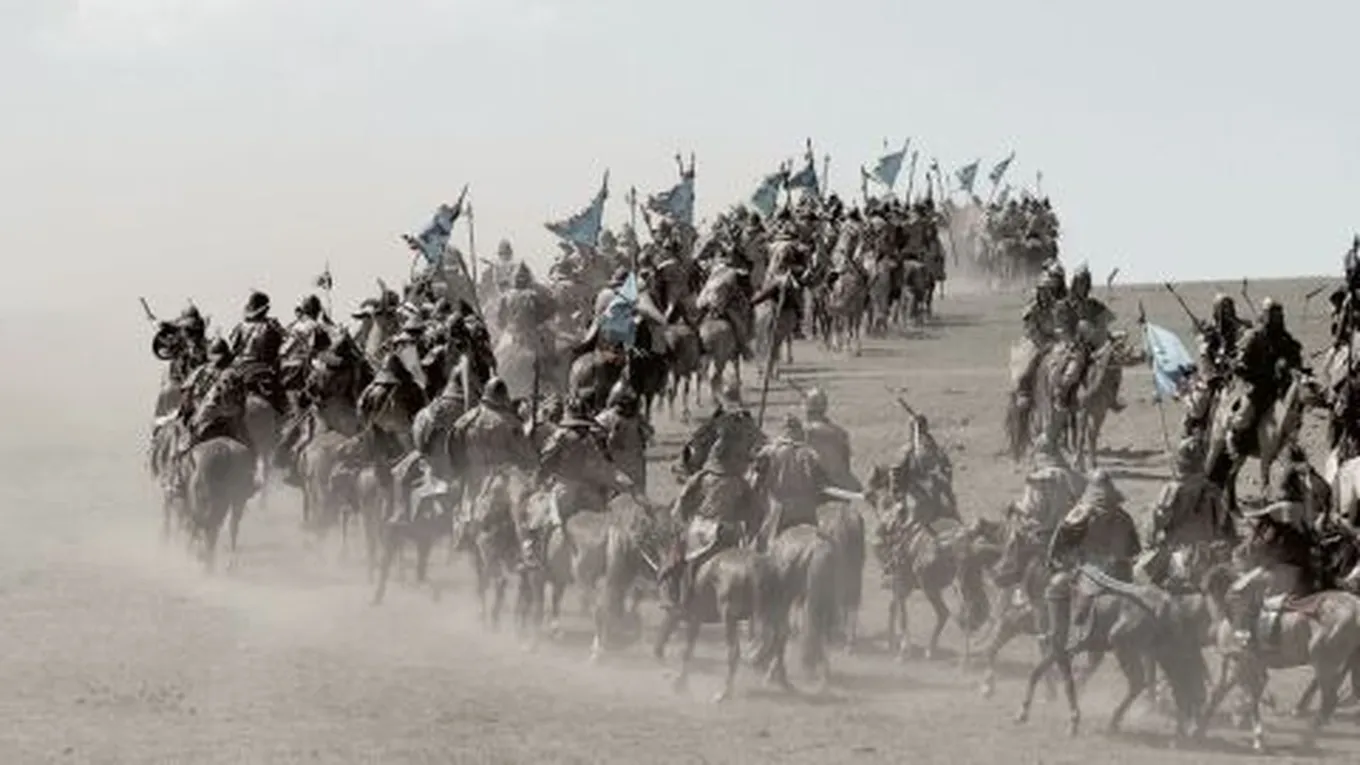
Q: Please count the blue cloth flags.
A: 10